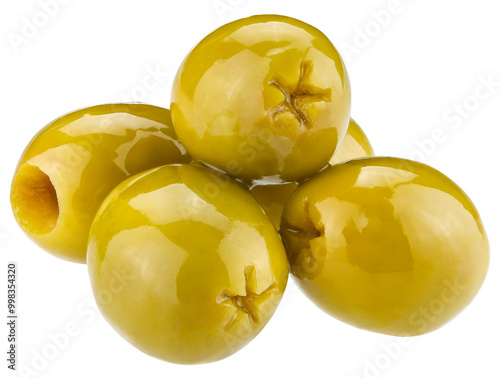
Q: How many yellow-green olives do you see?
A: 5